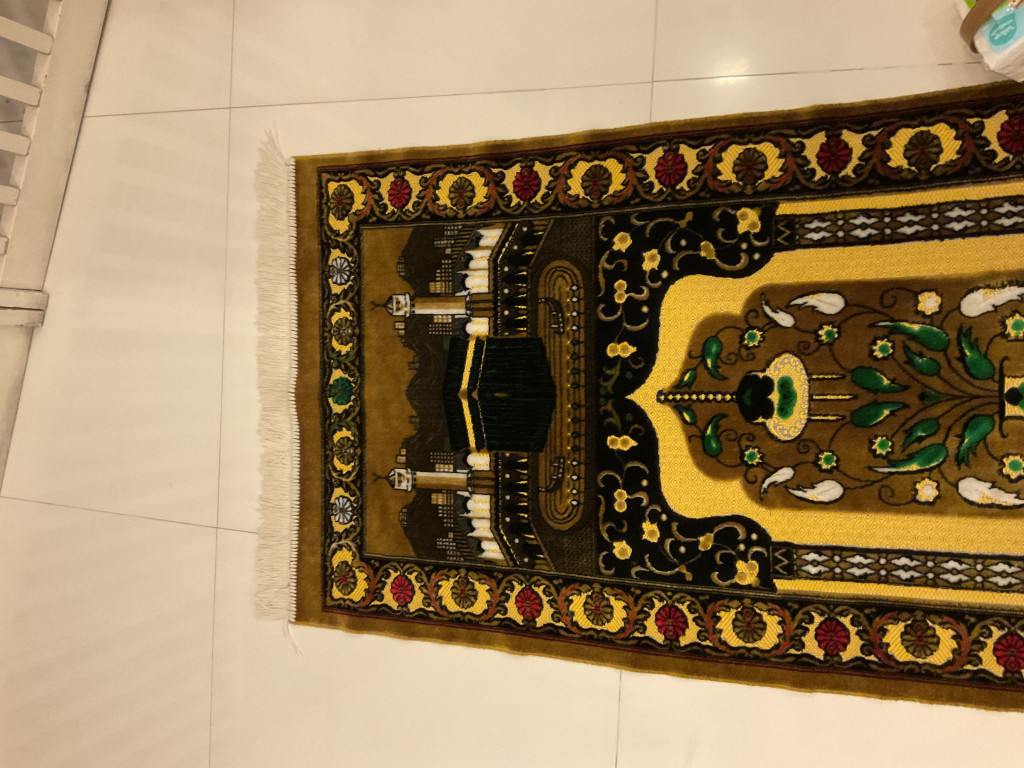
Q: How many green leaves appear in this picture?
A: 12